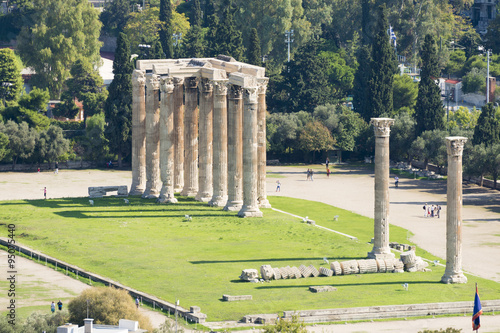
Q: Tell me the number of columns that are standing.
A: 12